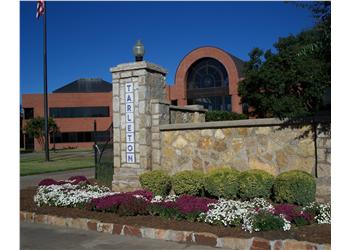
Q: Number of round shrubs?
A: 5